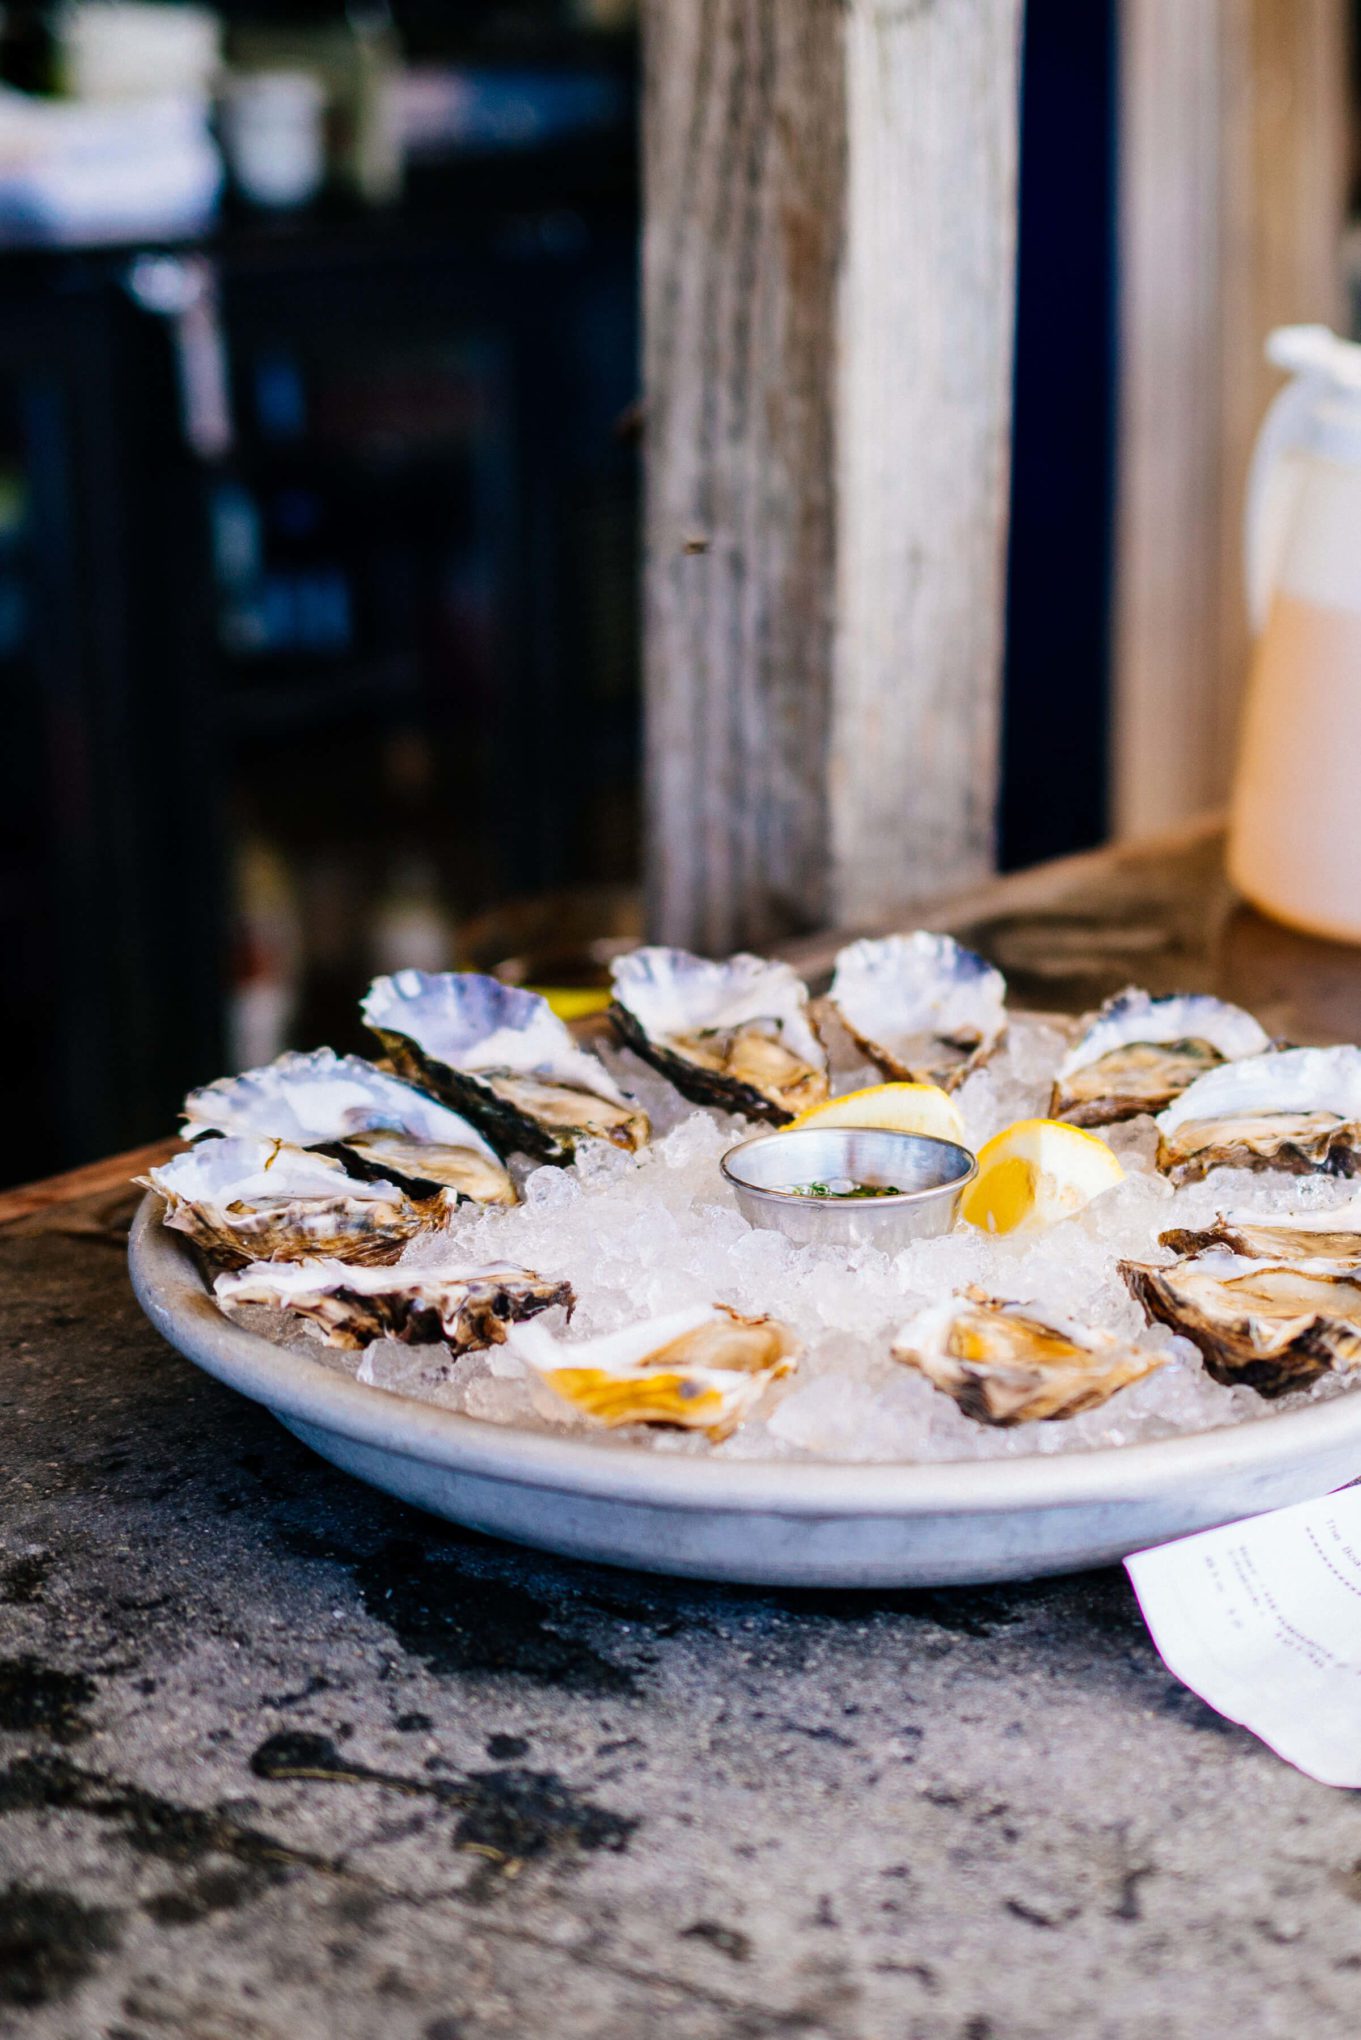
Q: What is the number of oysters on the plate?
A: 12